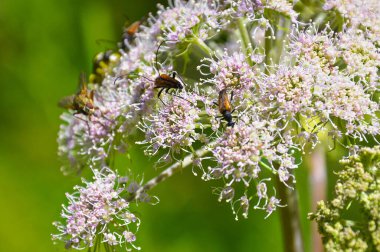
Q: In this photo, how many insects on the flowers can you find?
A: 5